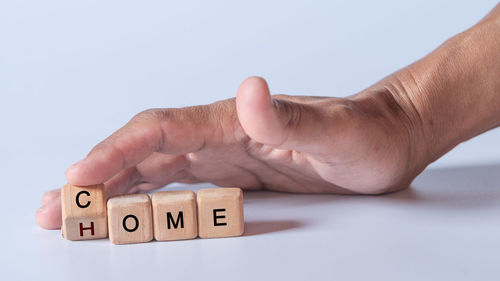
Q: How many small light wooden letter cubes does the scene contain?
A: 4